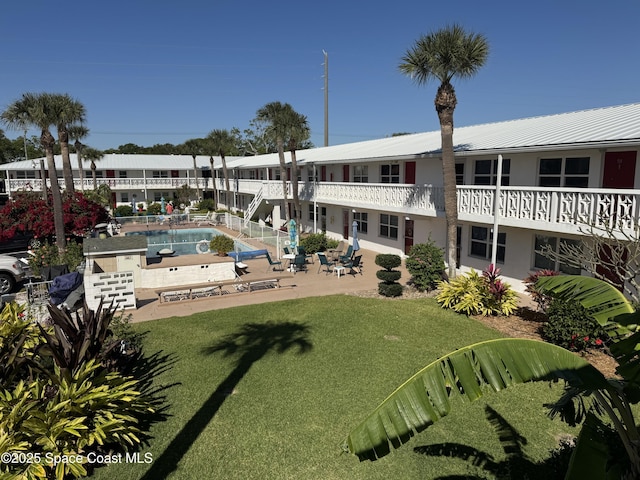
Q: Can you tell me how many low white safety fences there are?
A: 1